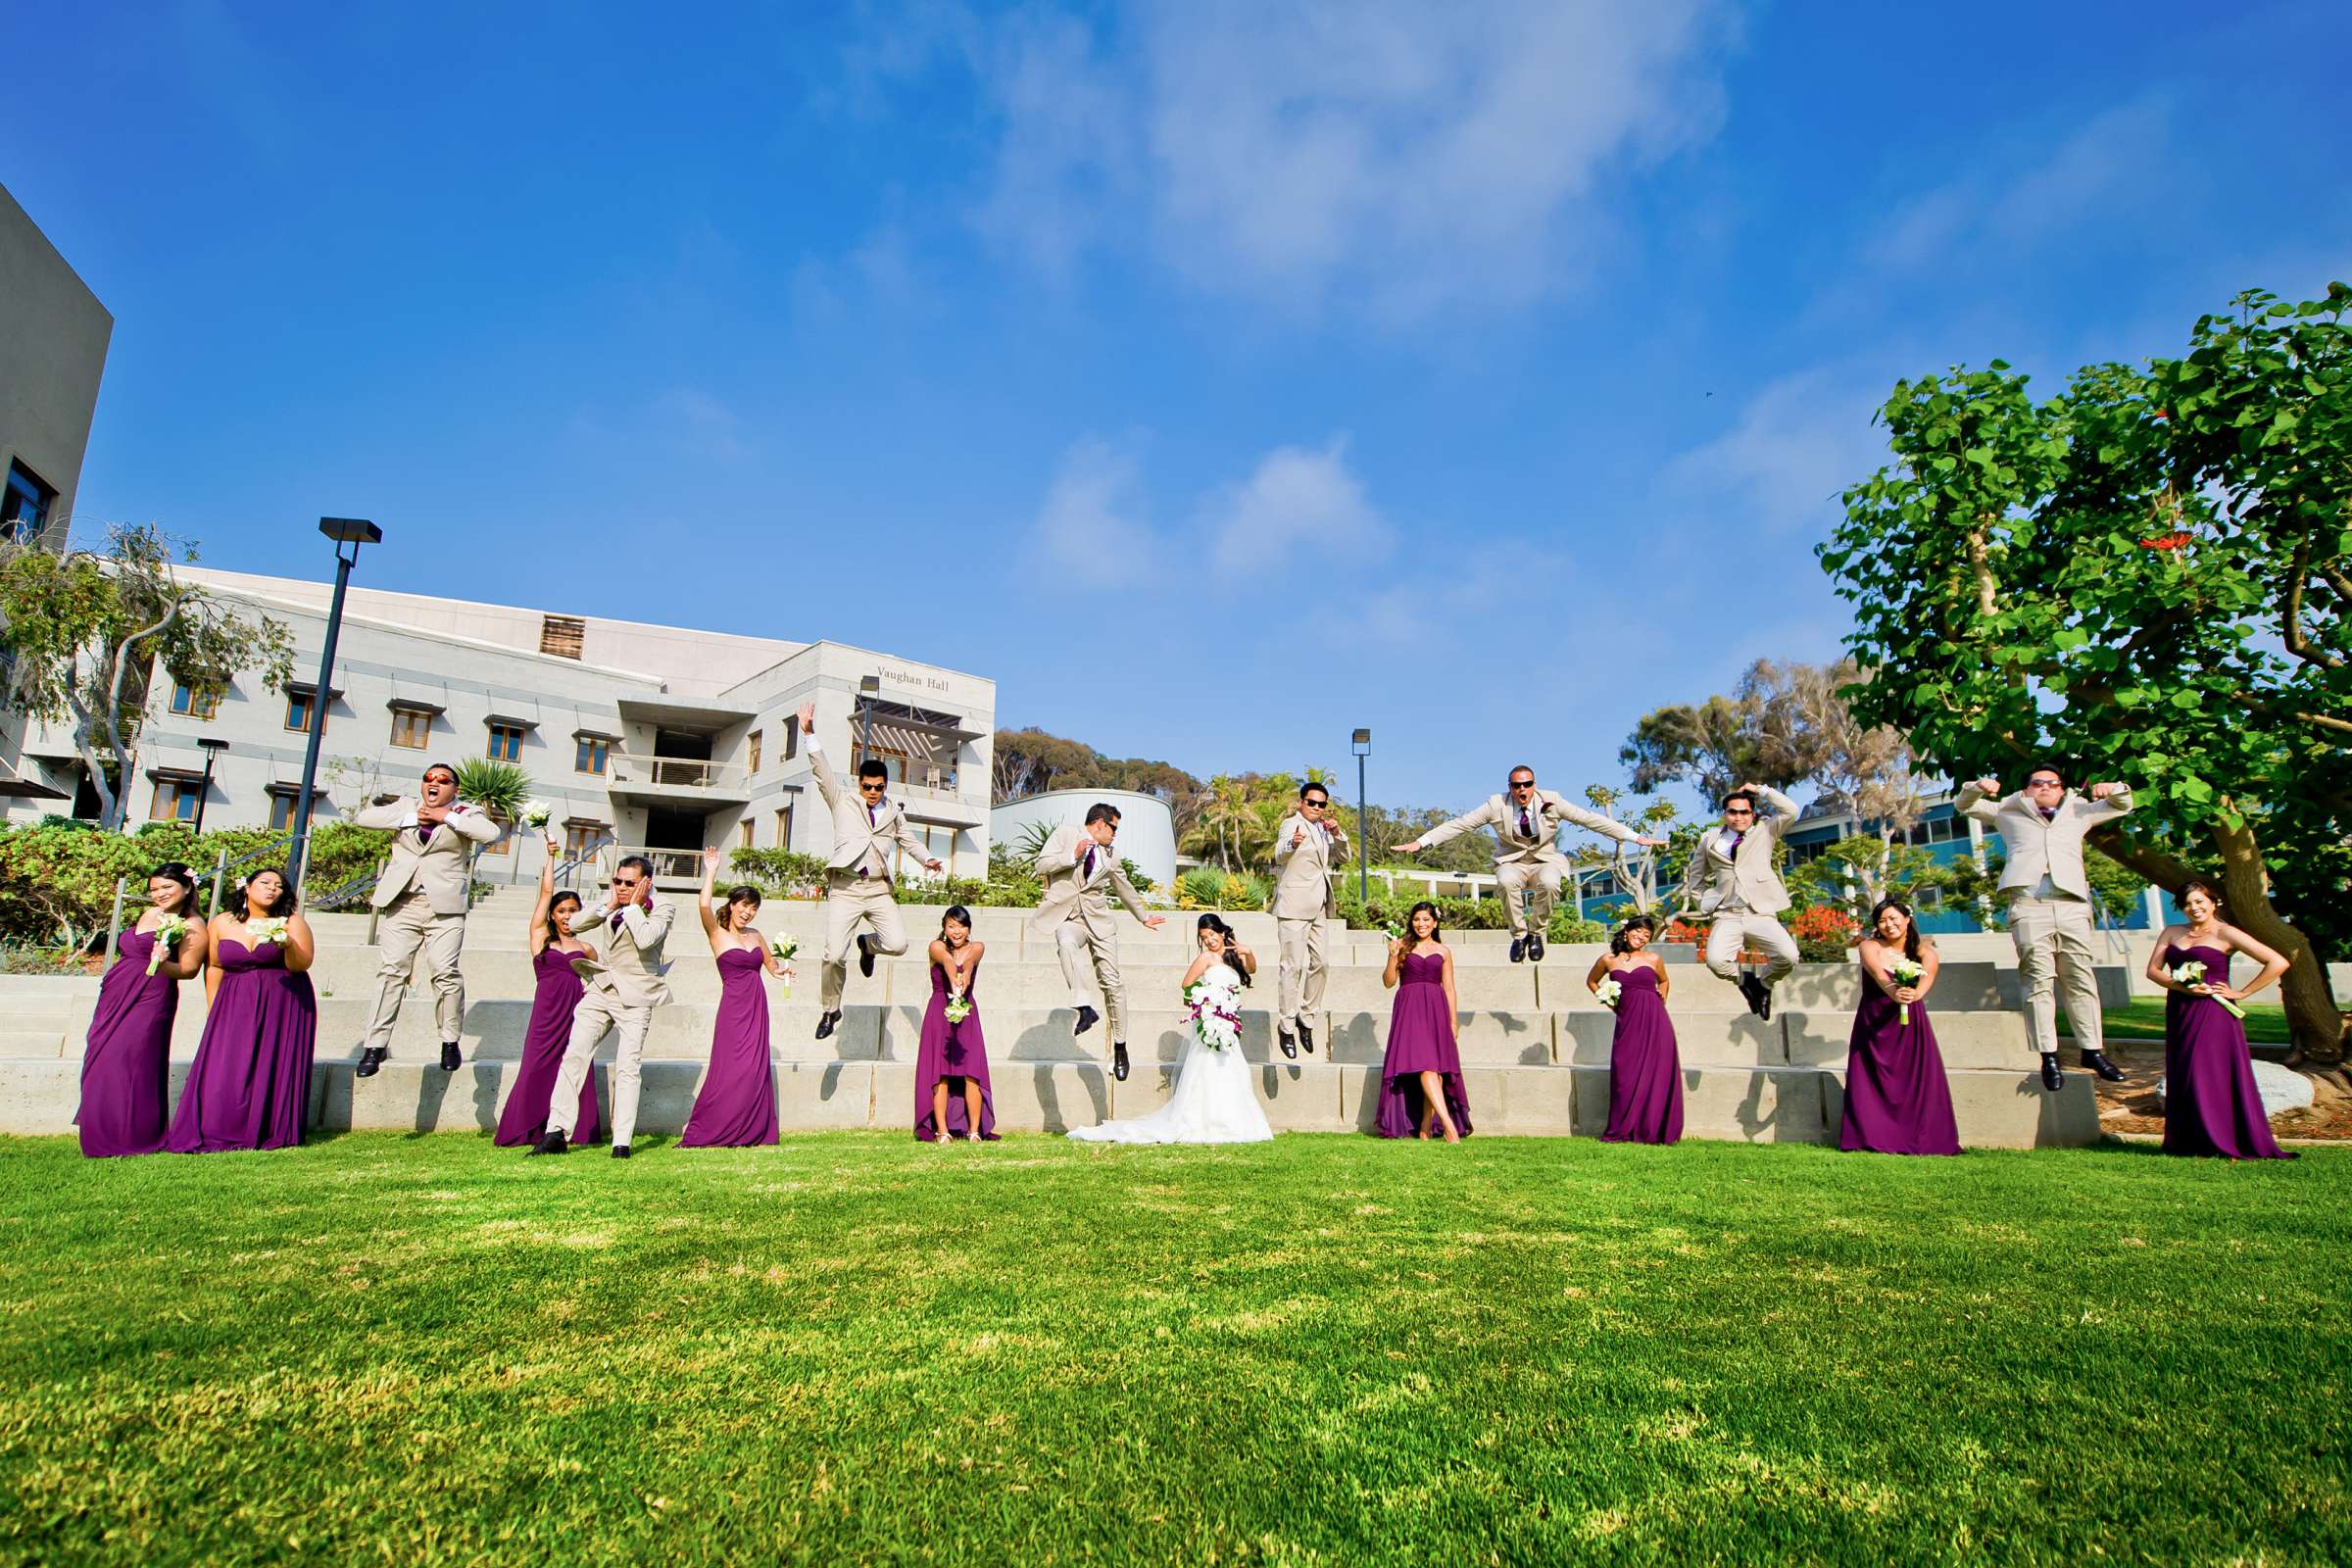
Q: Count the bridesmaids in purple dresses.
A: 9